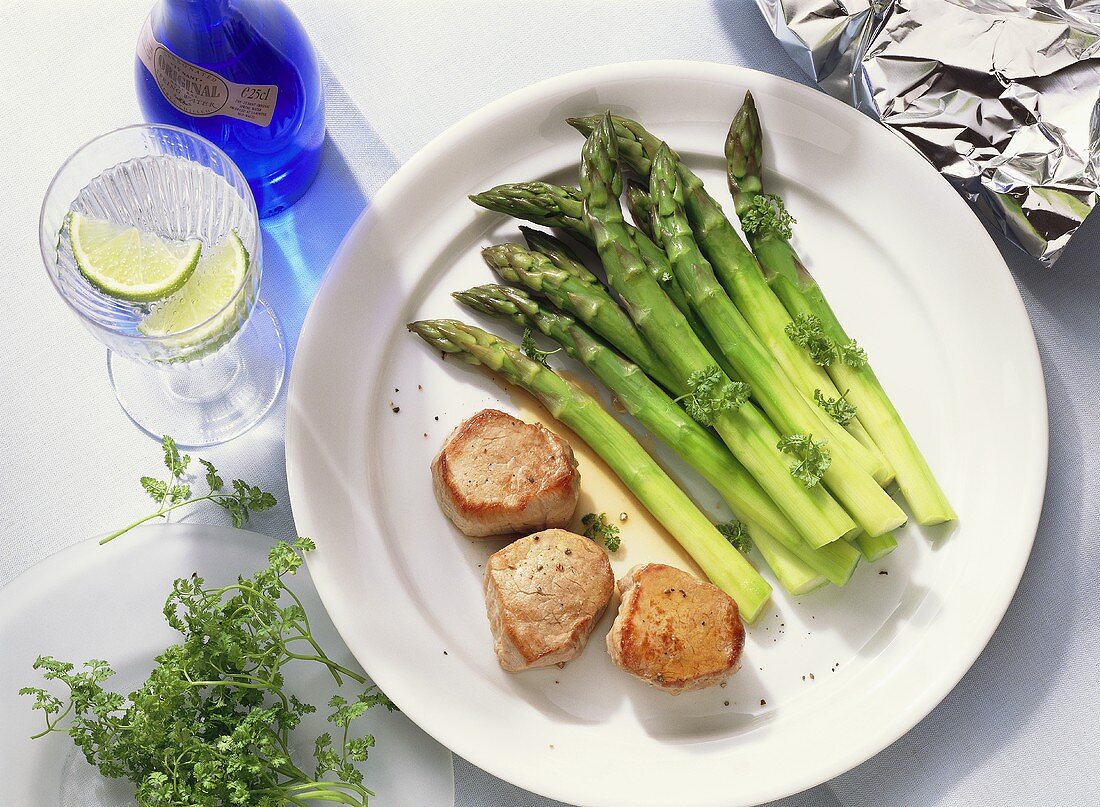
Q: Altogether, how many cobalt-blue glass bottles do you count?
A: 1